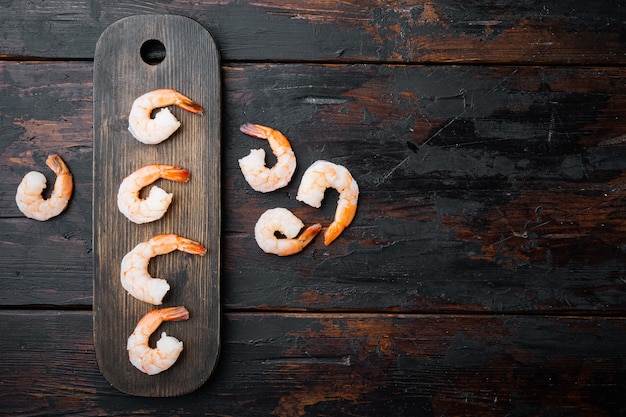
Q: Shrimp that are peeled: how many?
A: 8